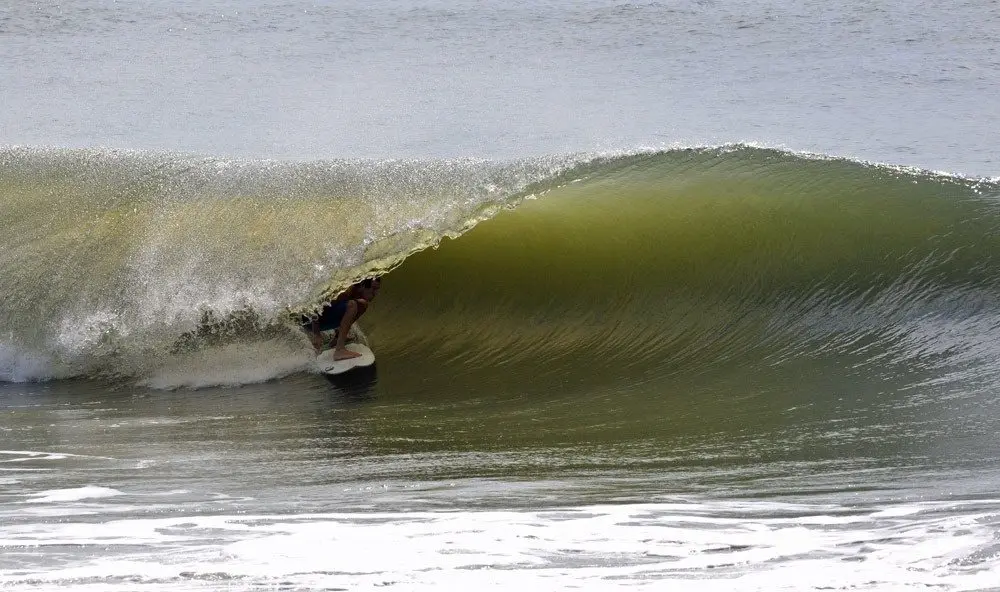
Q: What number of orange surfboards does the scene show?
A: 0